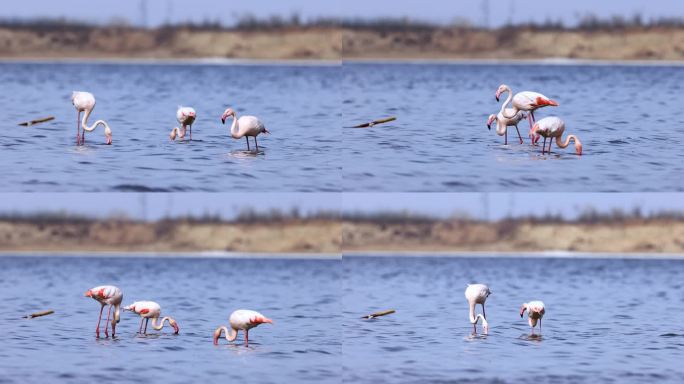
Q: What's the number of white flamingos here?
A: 11